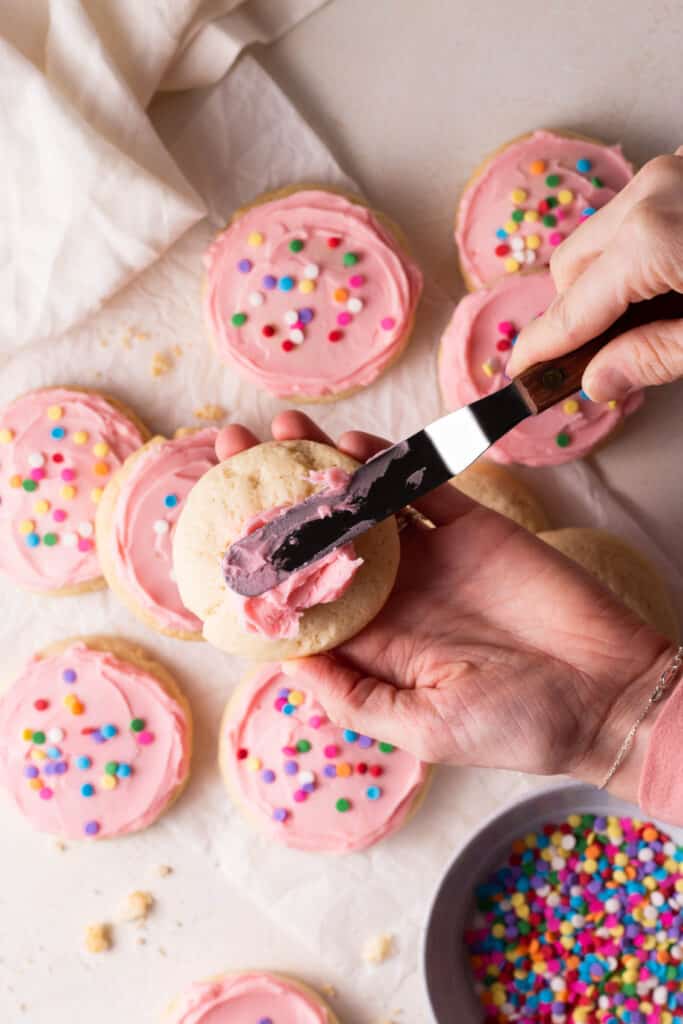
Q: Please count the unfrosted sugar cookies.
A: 2